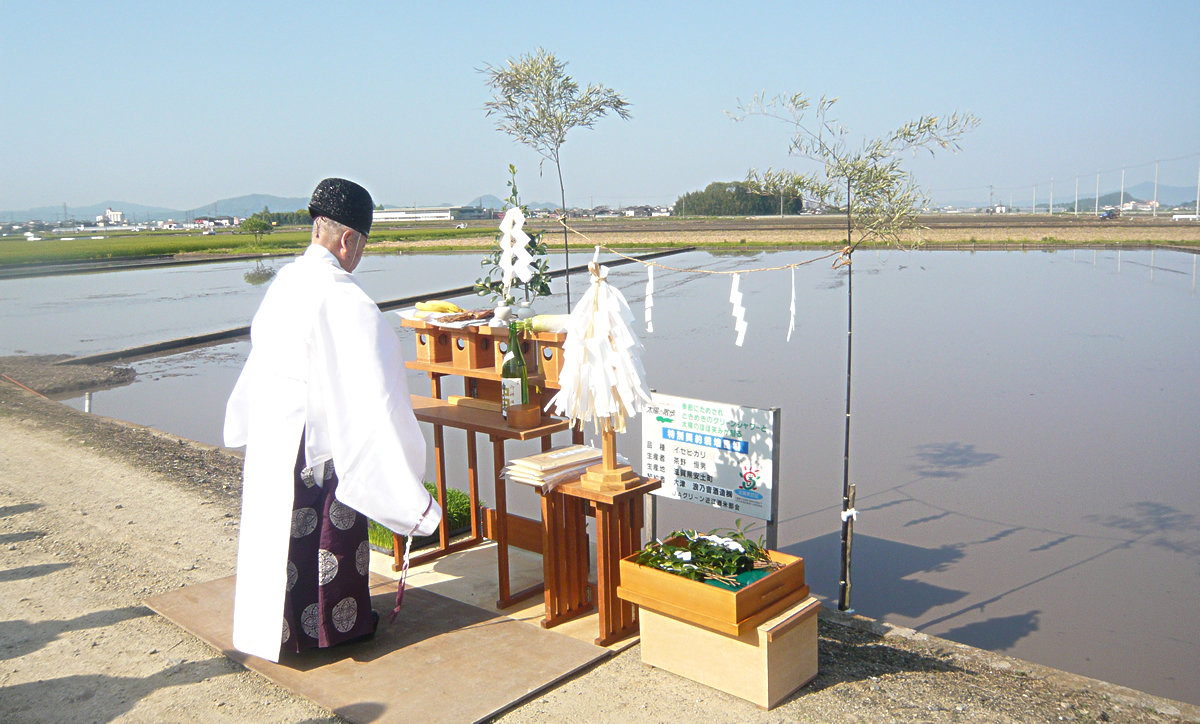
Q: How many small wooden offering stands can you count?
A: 4